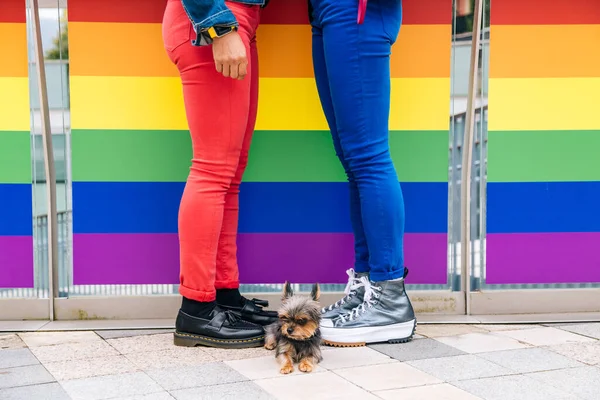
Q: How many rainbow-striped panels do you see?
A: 3